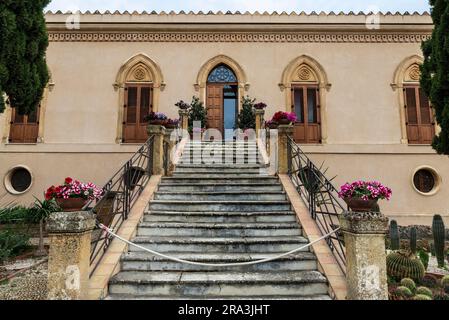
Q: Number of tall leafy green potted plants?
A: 2